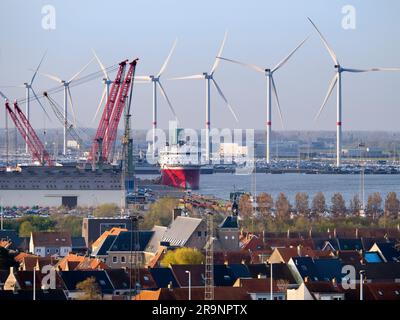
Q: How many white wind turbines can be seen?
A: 7